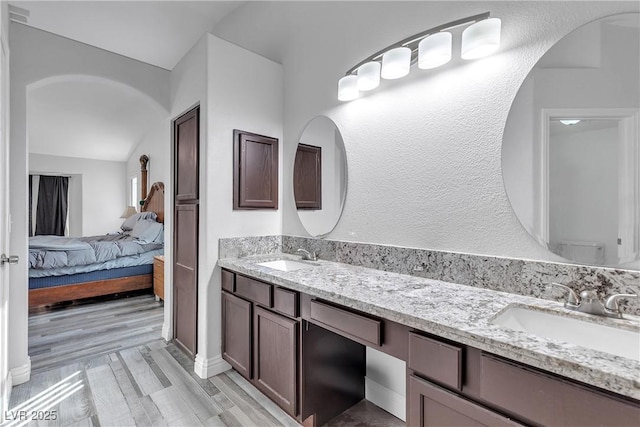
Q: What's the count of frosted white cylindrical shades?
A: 5